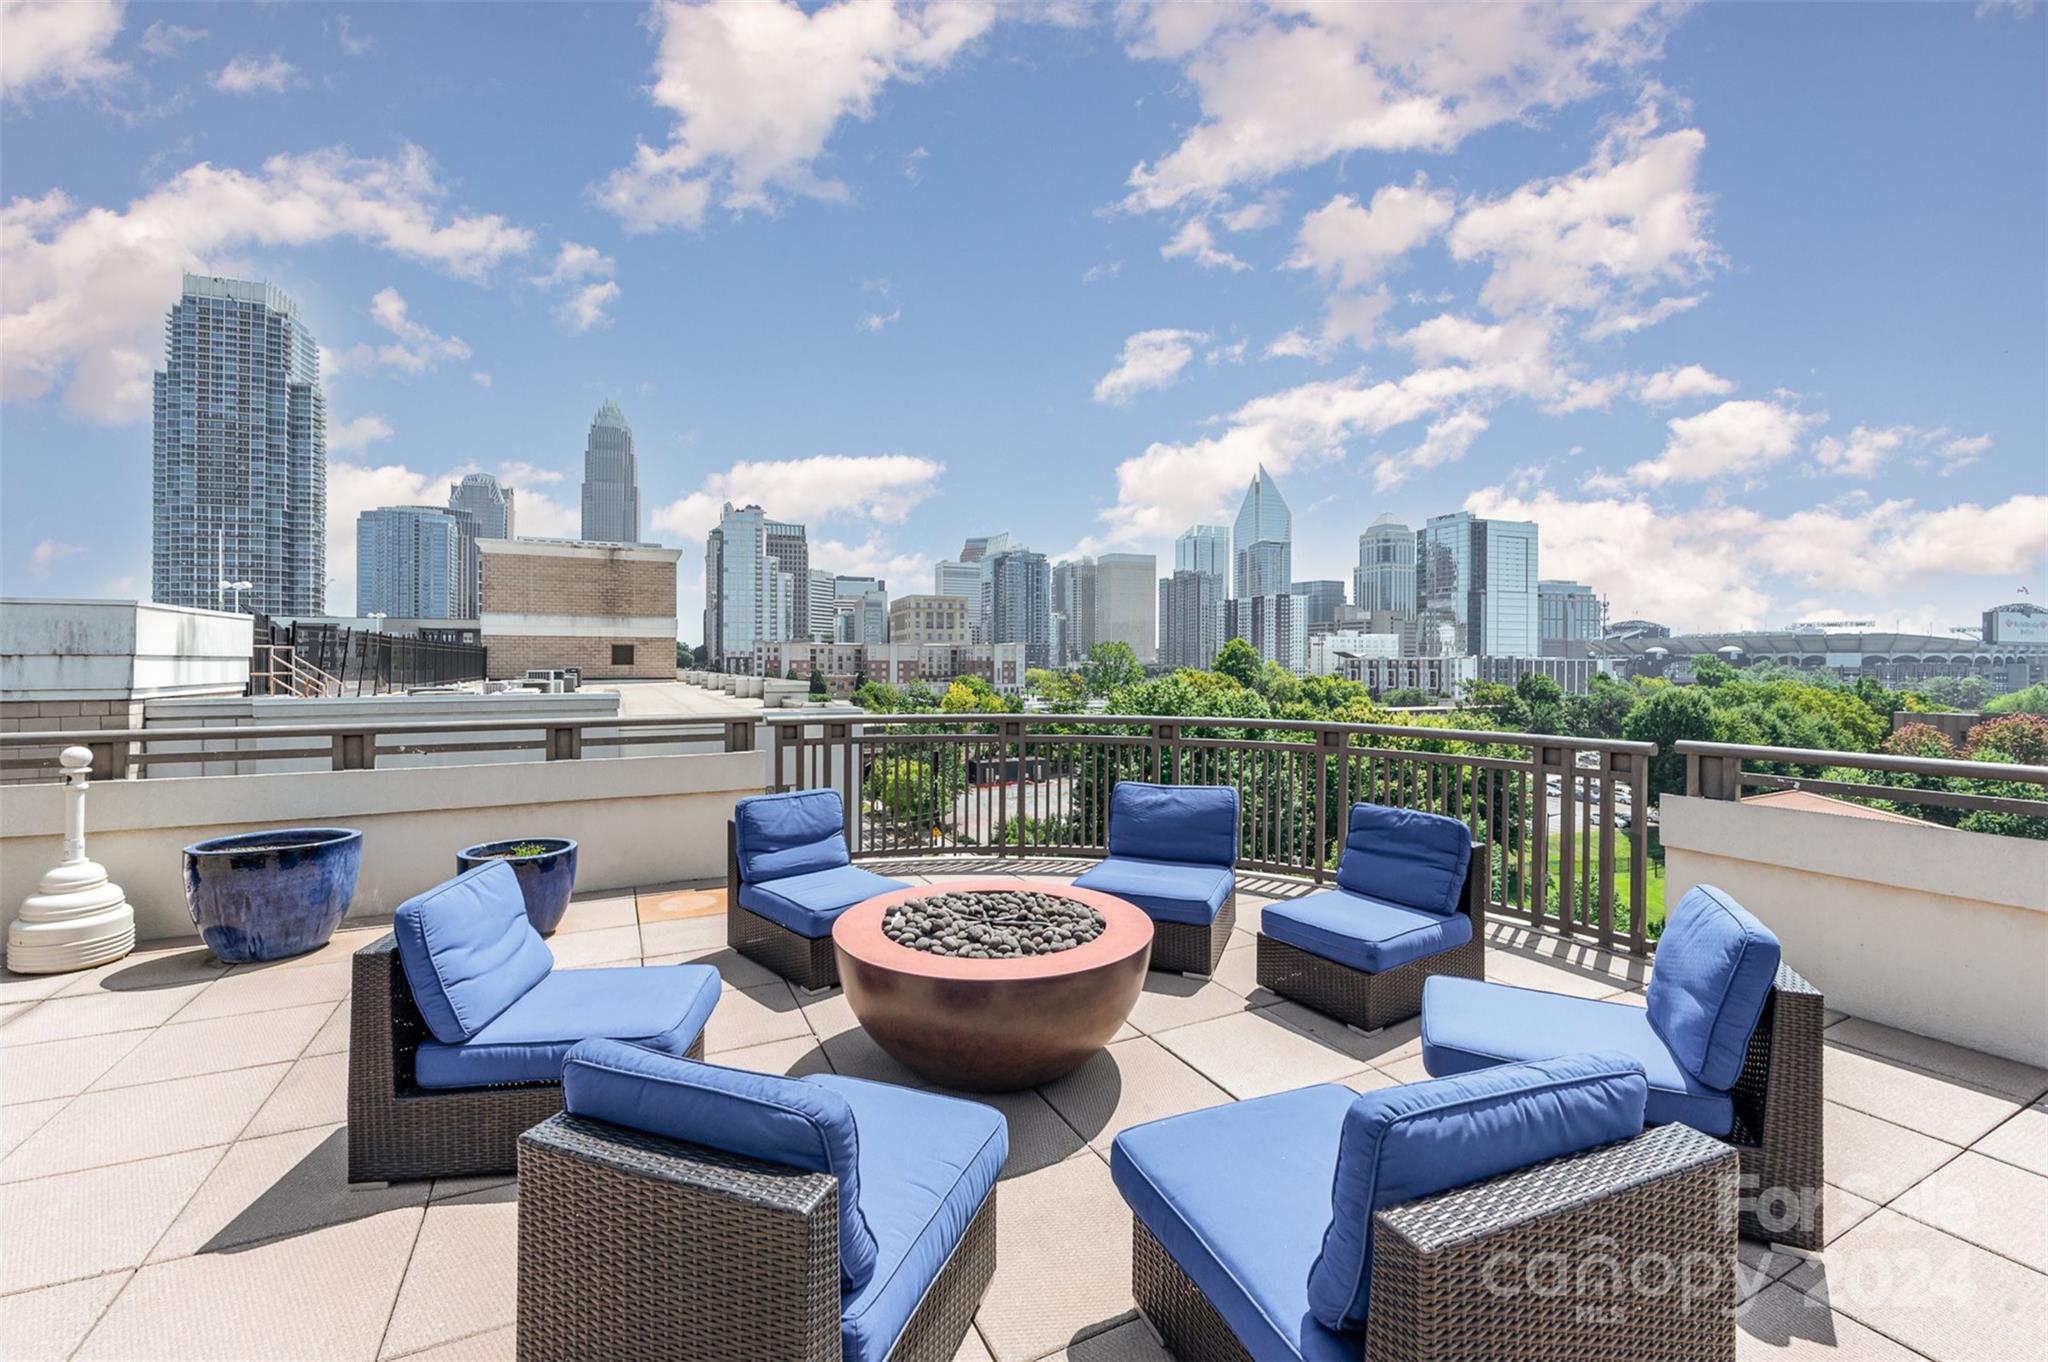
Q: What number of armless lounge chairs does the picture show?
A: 7